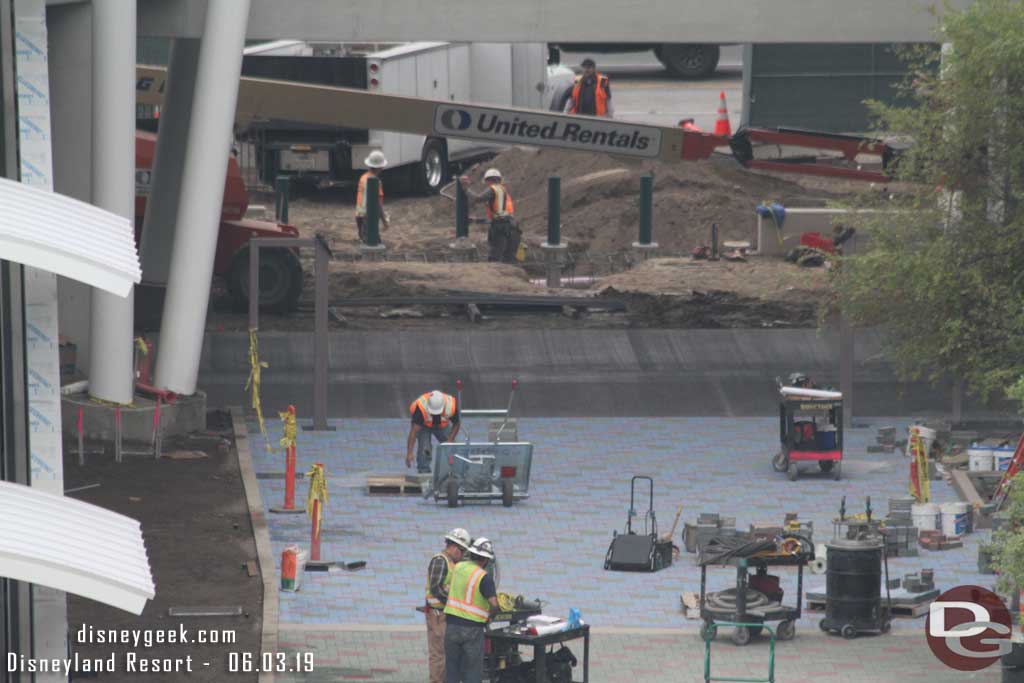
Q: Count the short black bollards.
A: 5